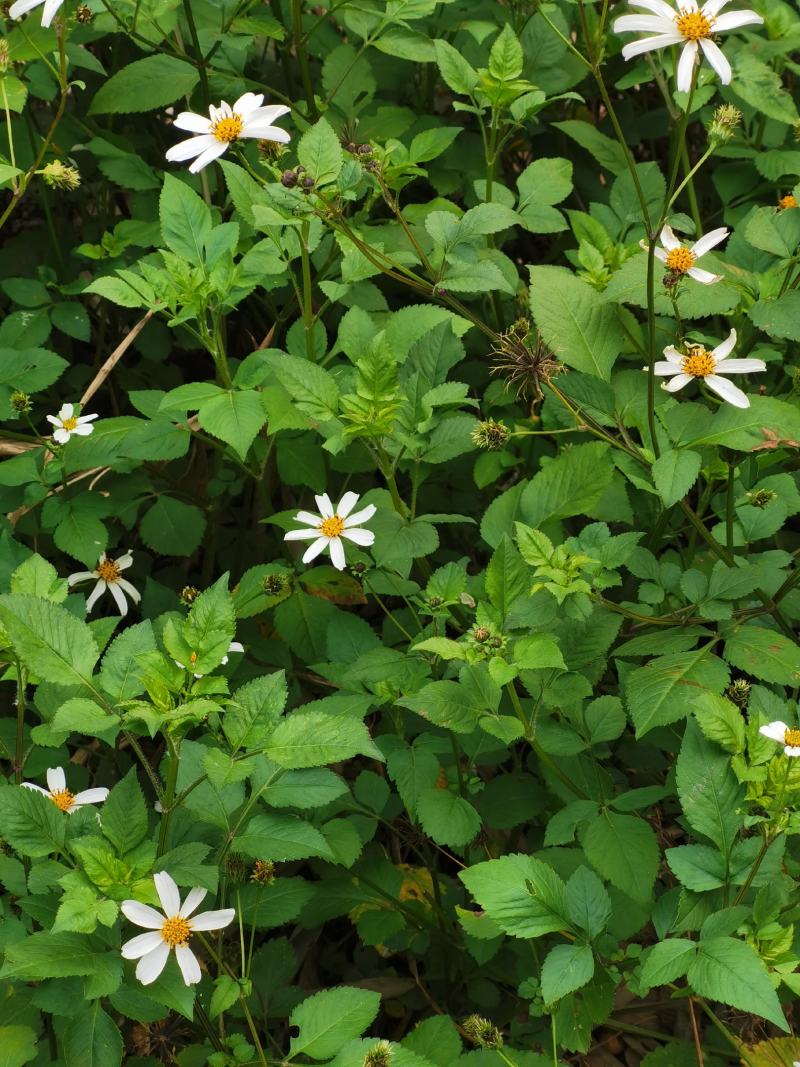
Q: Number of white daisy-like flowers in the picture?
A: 12